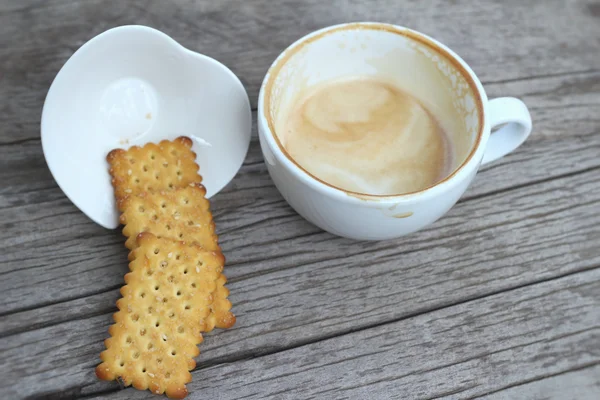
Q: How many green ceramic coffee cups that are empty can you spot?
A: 0